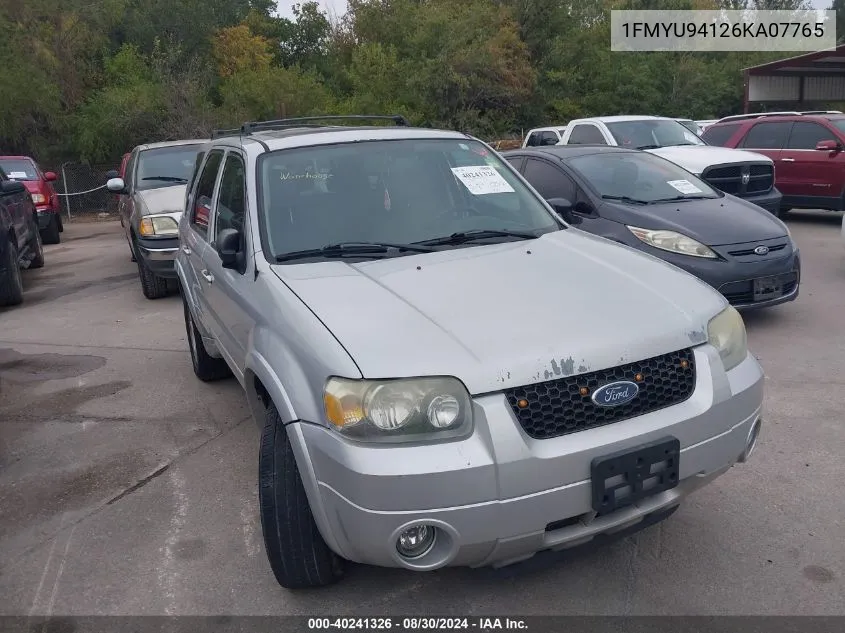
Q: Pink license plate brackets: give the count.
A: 0